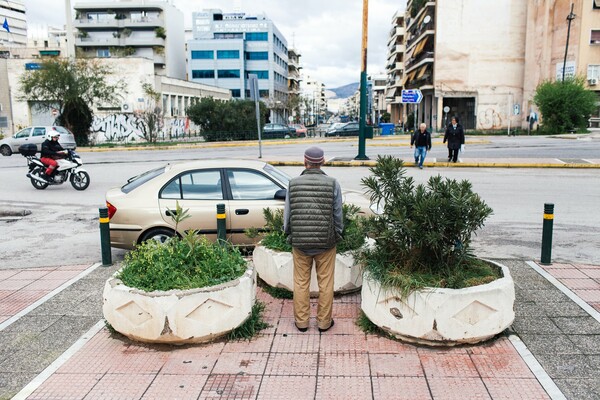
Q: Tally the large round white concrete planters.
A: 3